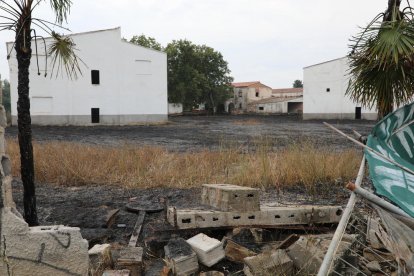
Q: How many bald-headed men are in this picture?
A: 0